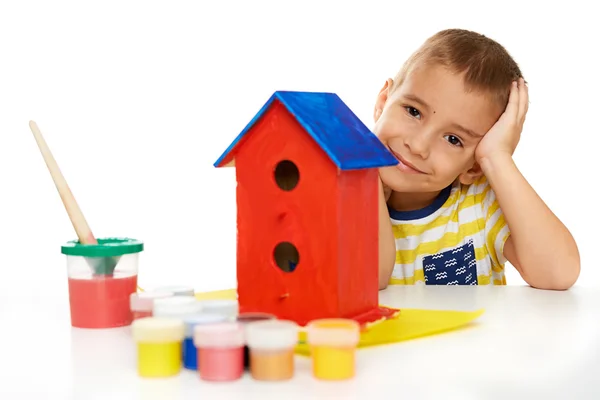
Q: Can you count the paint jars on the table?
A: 10